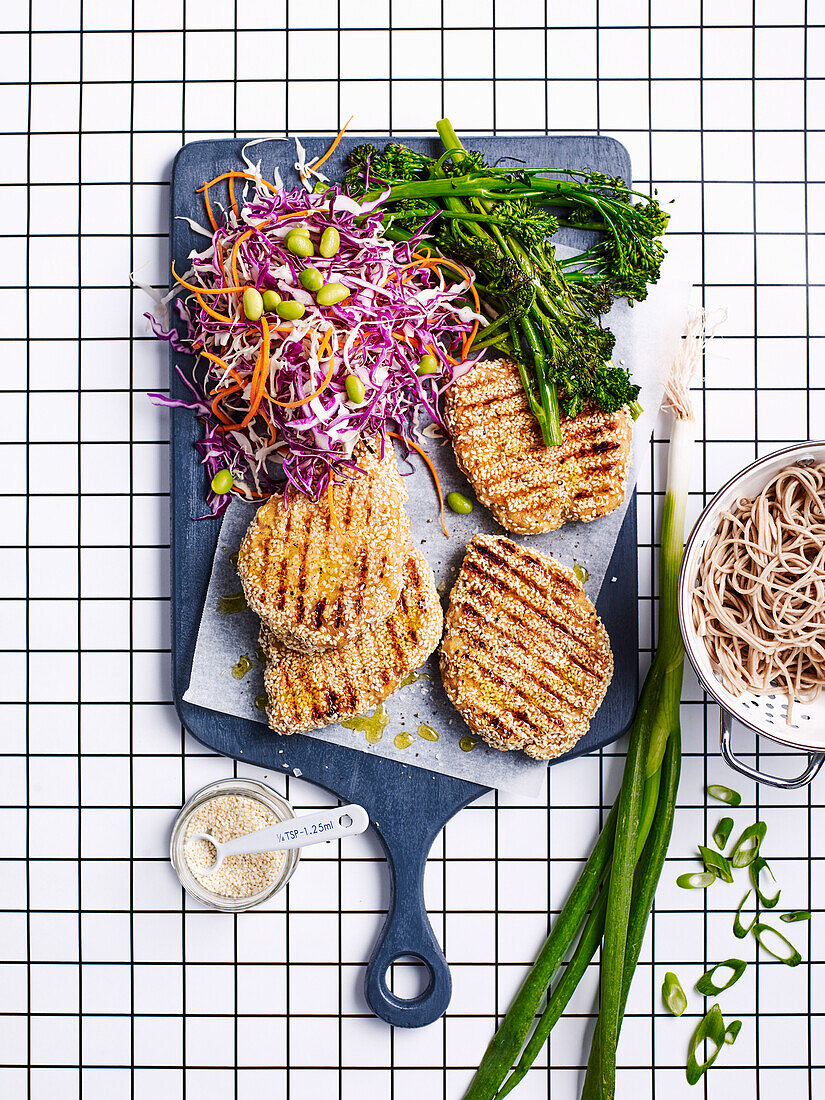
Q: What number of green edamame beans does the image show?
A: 12